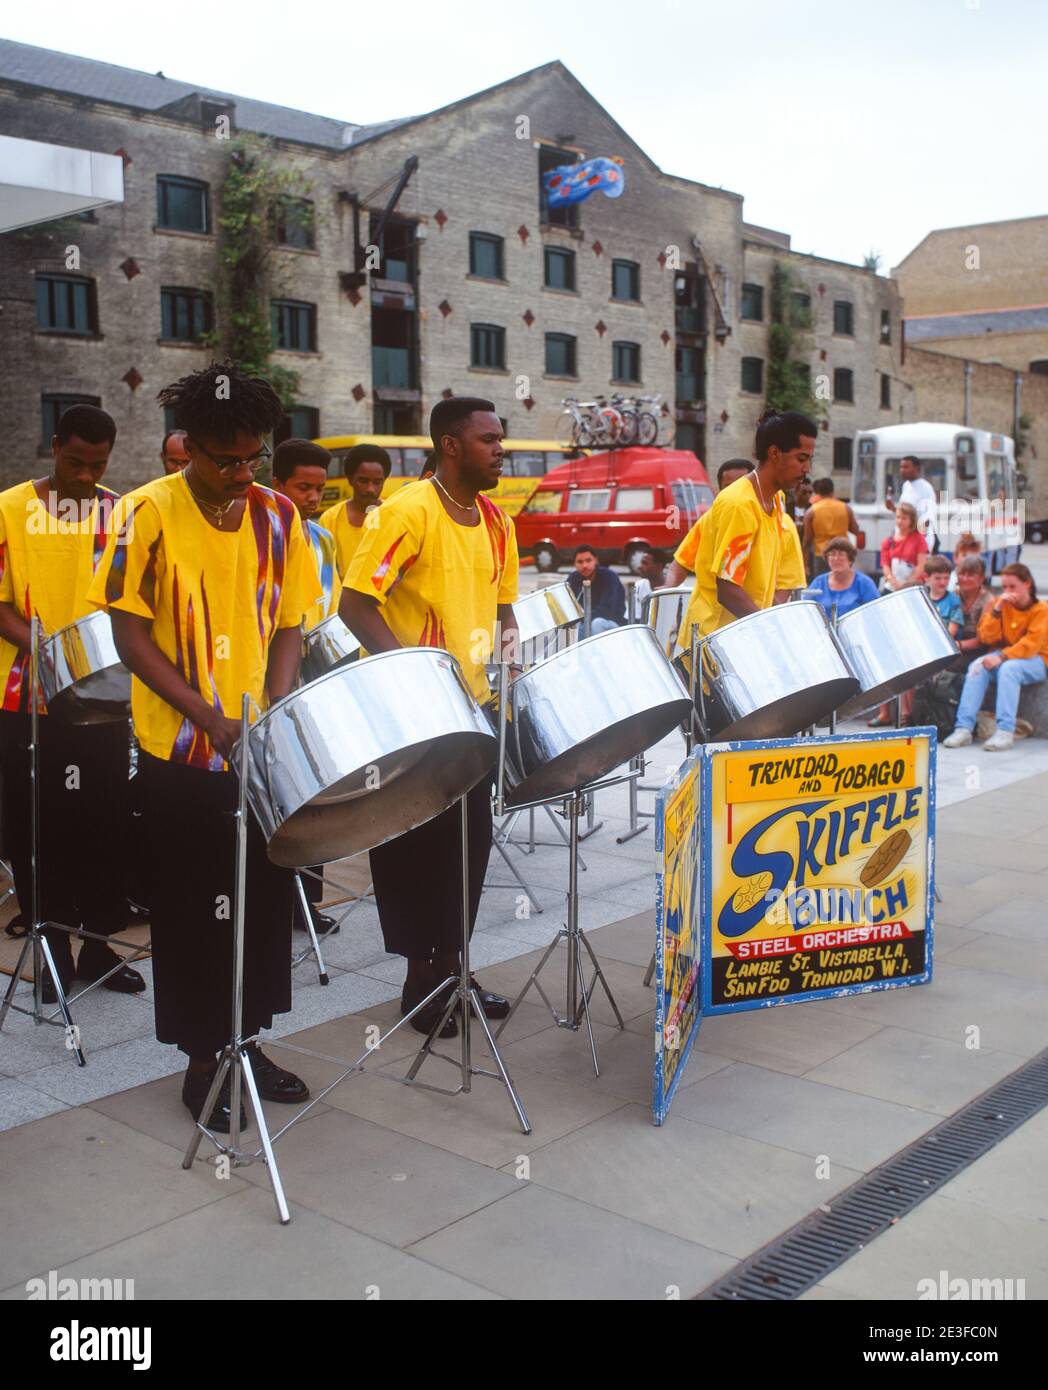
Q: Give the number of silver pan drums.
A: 8